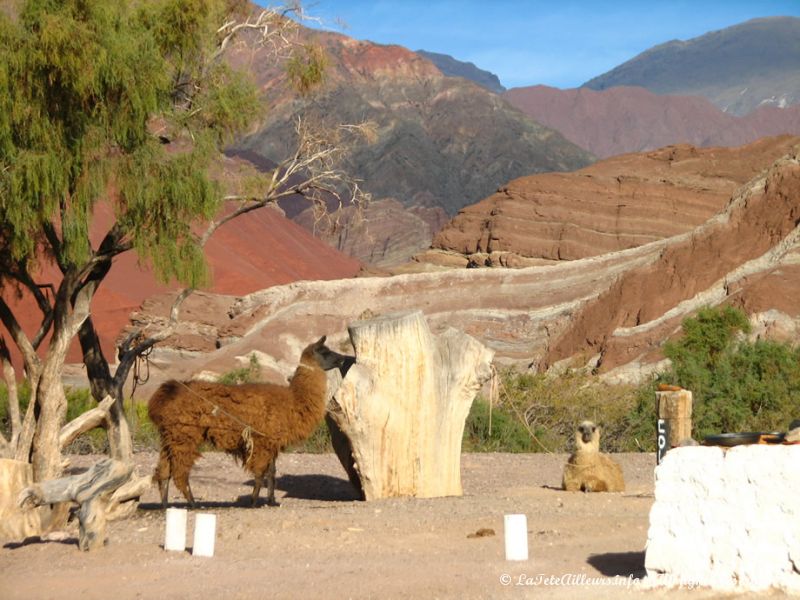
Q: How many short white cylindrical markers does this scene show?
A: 3